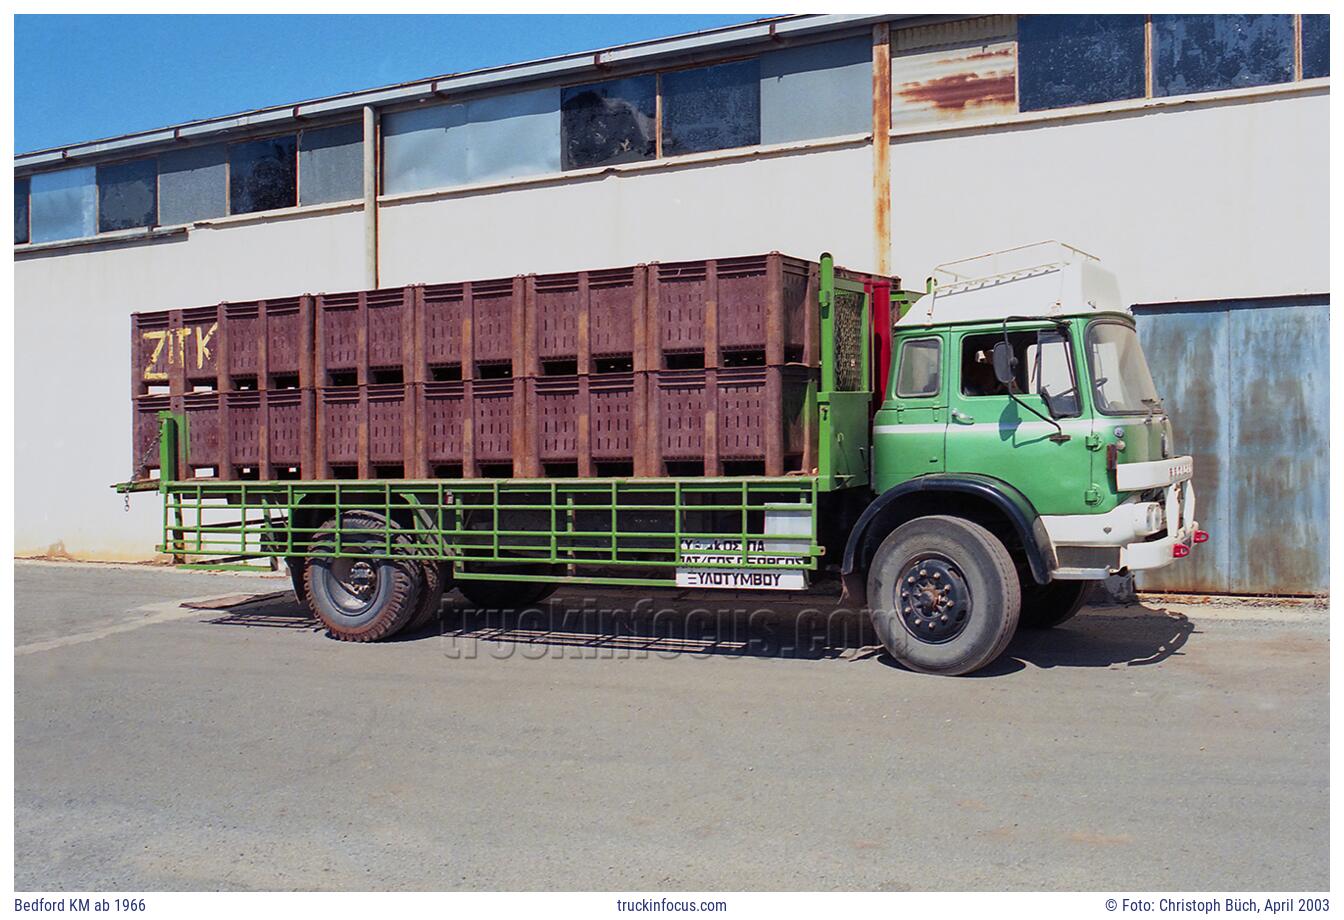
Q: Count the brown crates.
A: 12